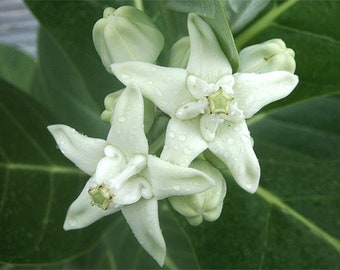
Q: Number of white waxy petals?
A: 10